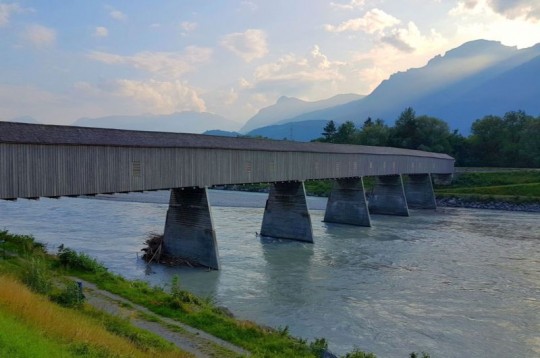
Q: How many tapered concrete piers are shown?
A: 5